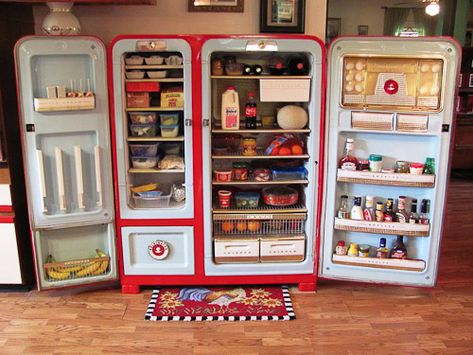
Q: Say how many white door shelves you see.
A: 4